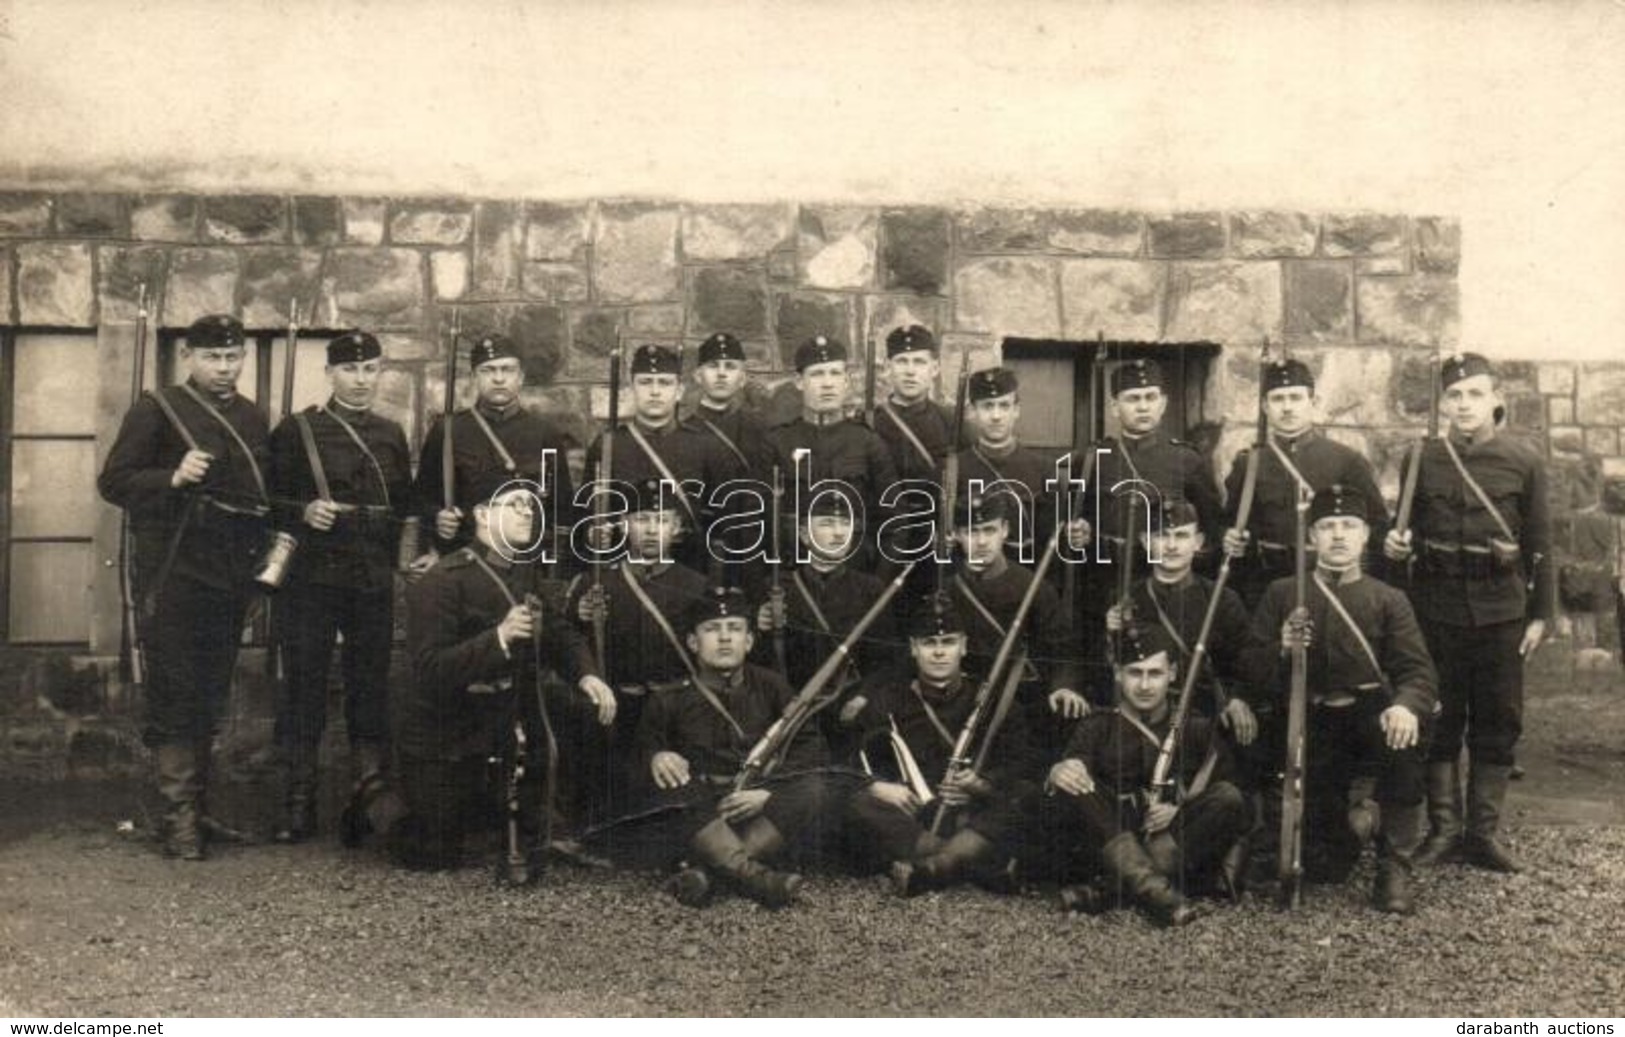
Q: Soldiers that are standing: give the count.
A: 11